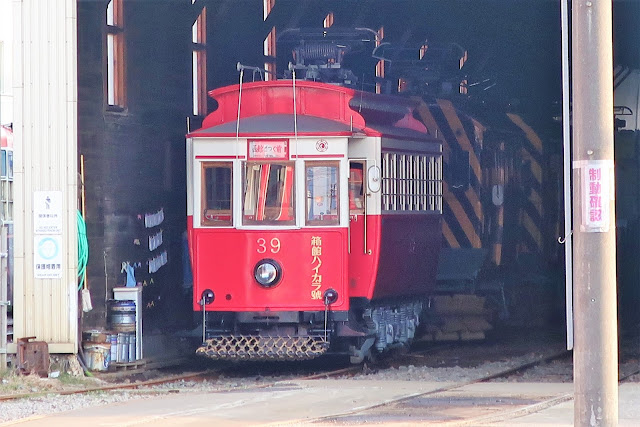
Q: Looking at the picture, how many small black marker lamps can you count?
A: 2